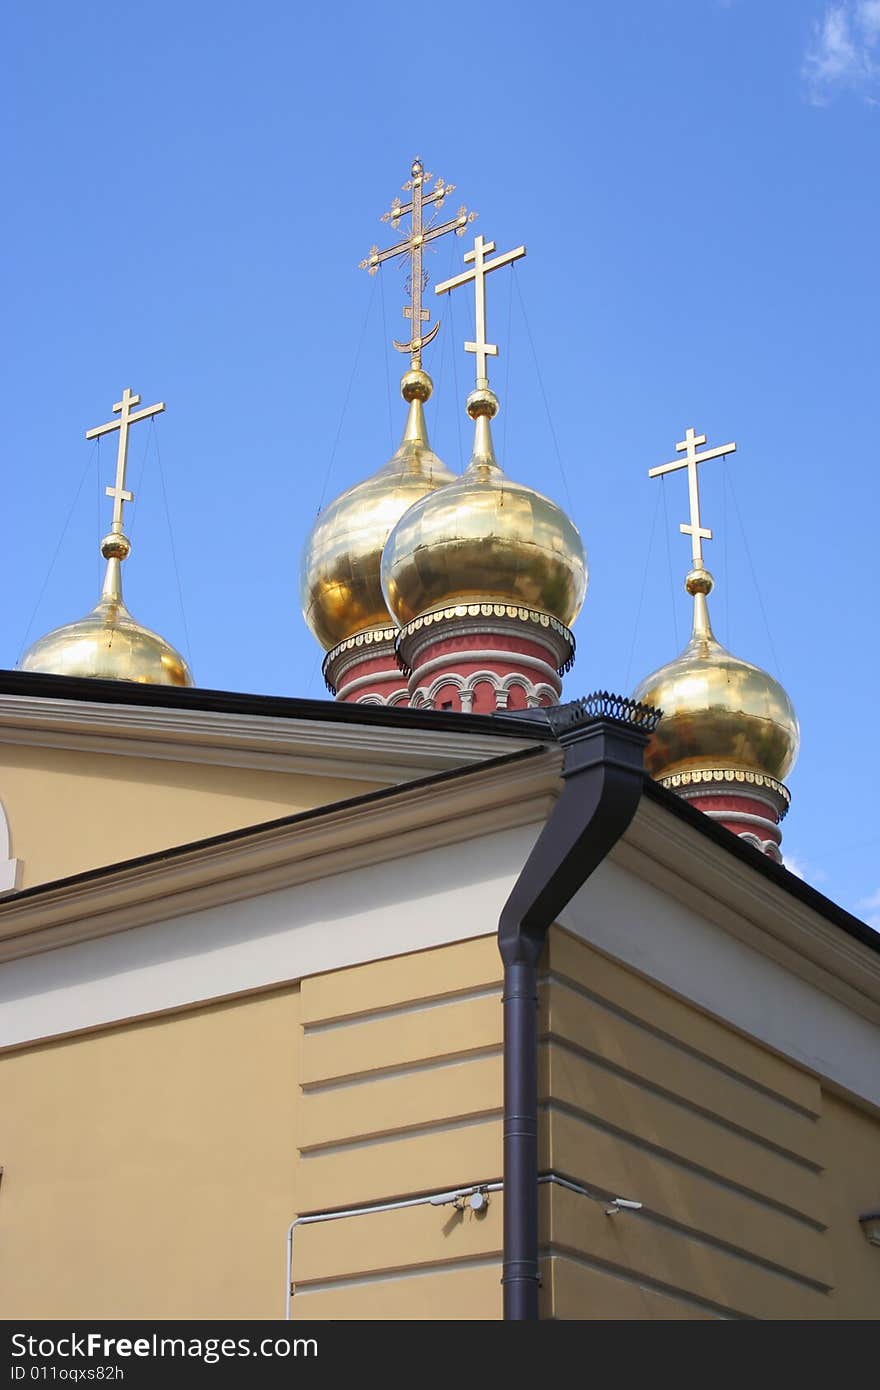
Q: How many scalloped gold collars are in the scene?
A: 3